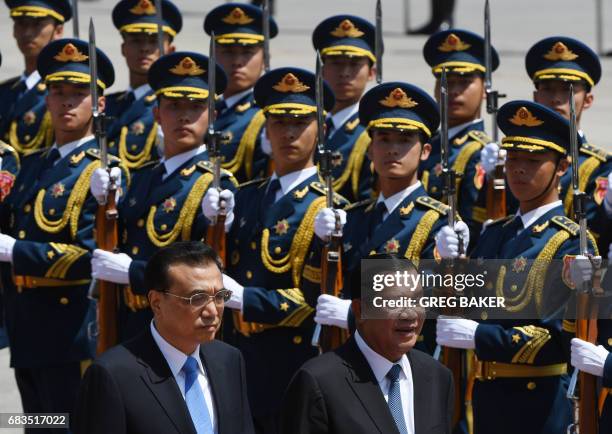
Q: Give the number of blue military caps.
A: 11